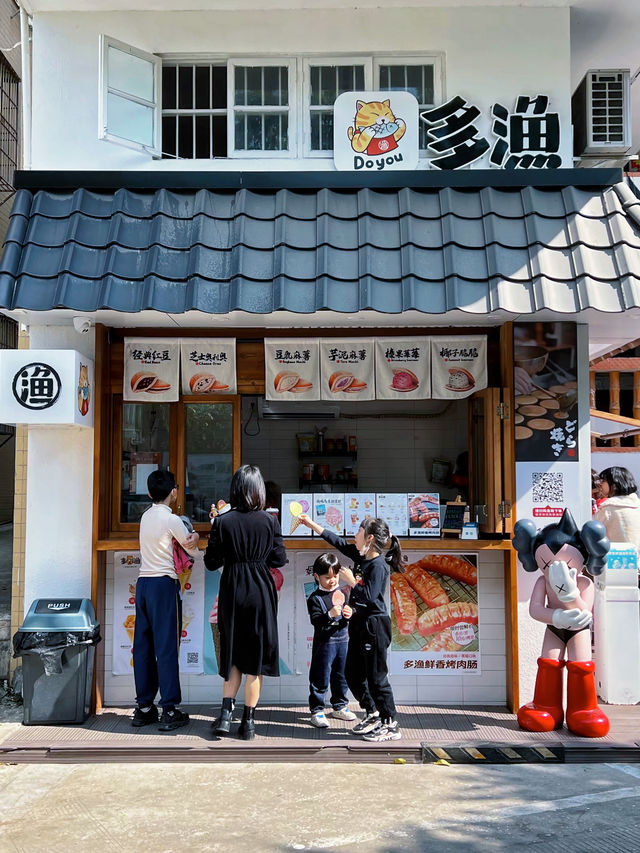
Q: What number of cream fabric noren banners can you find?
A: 6